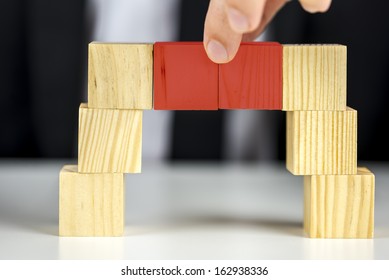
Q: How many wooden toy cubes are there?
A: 8